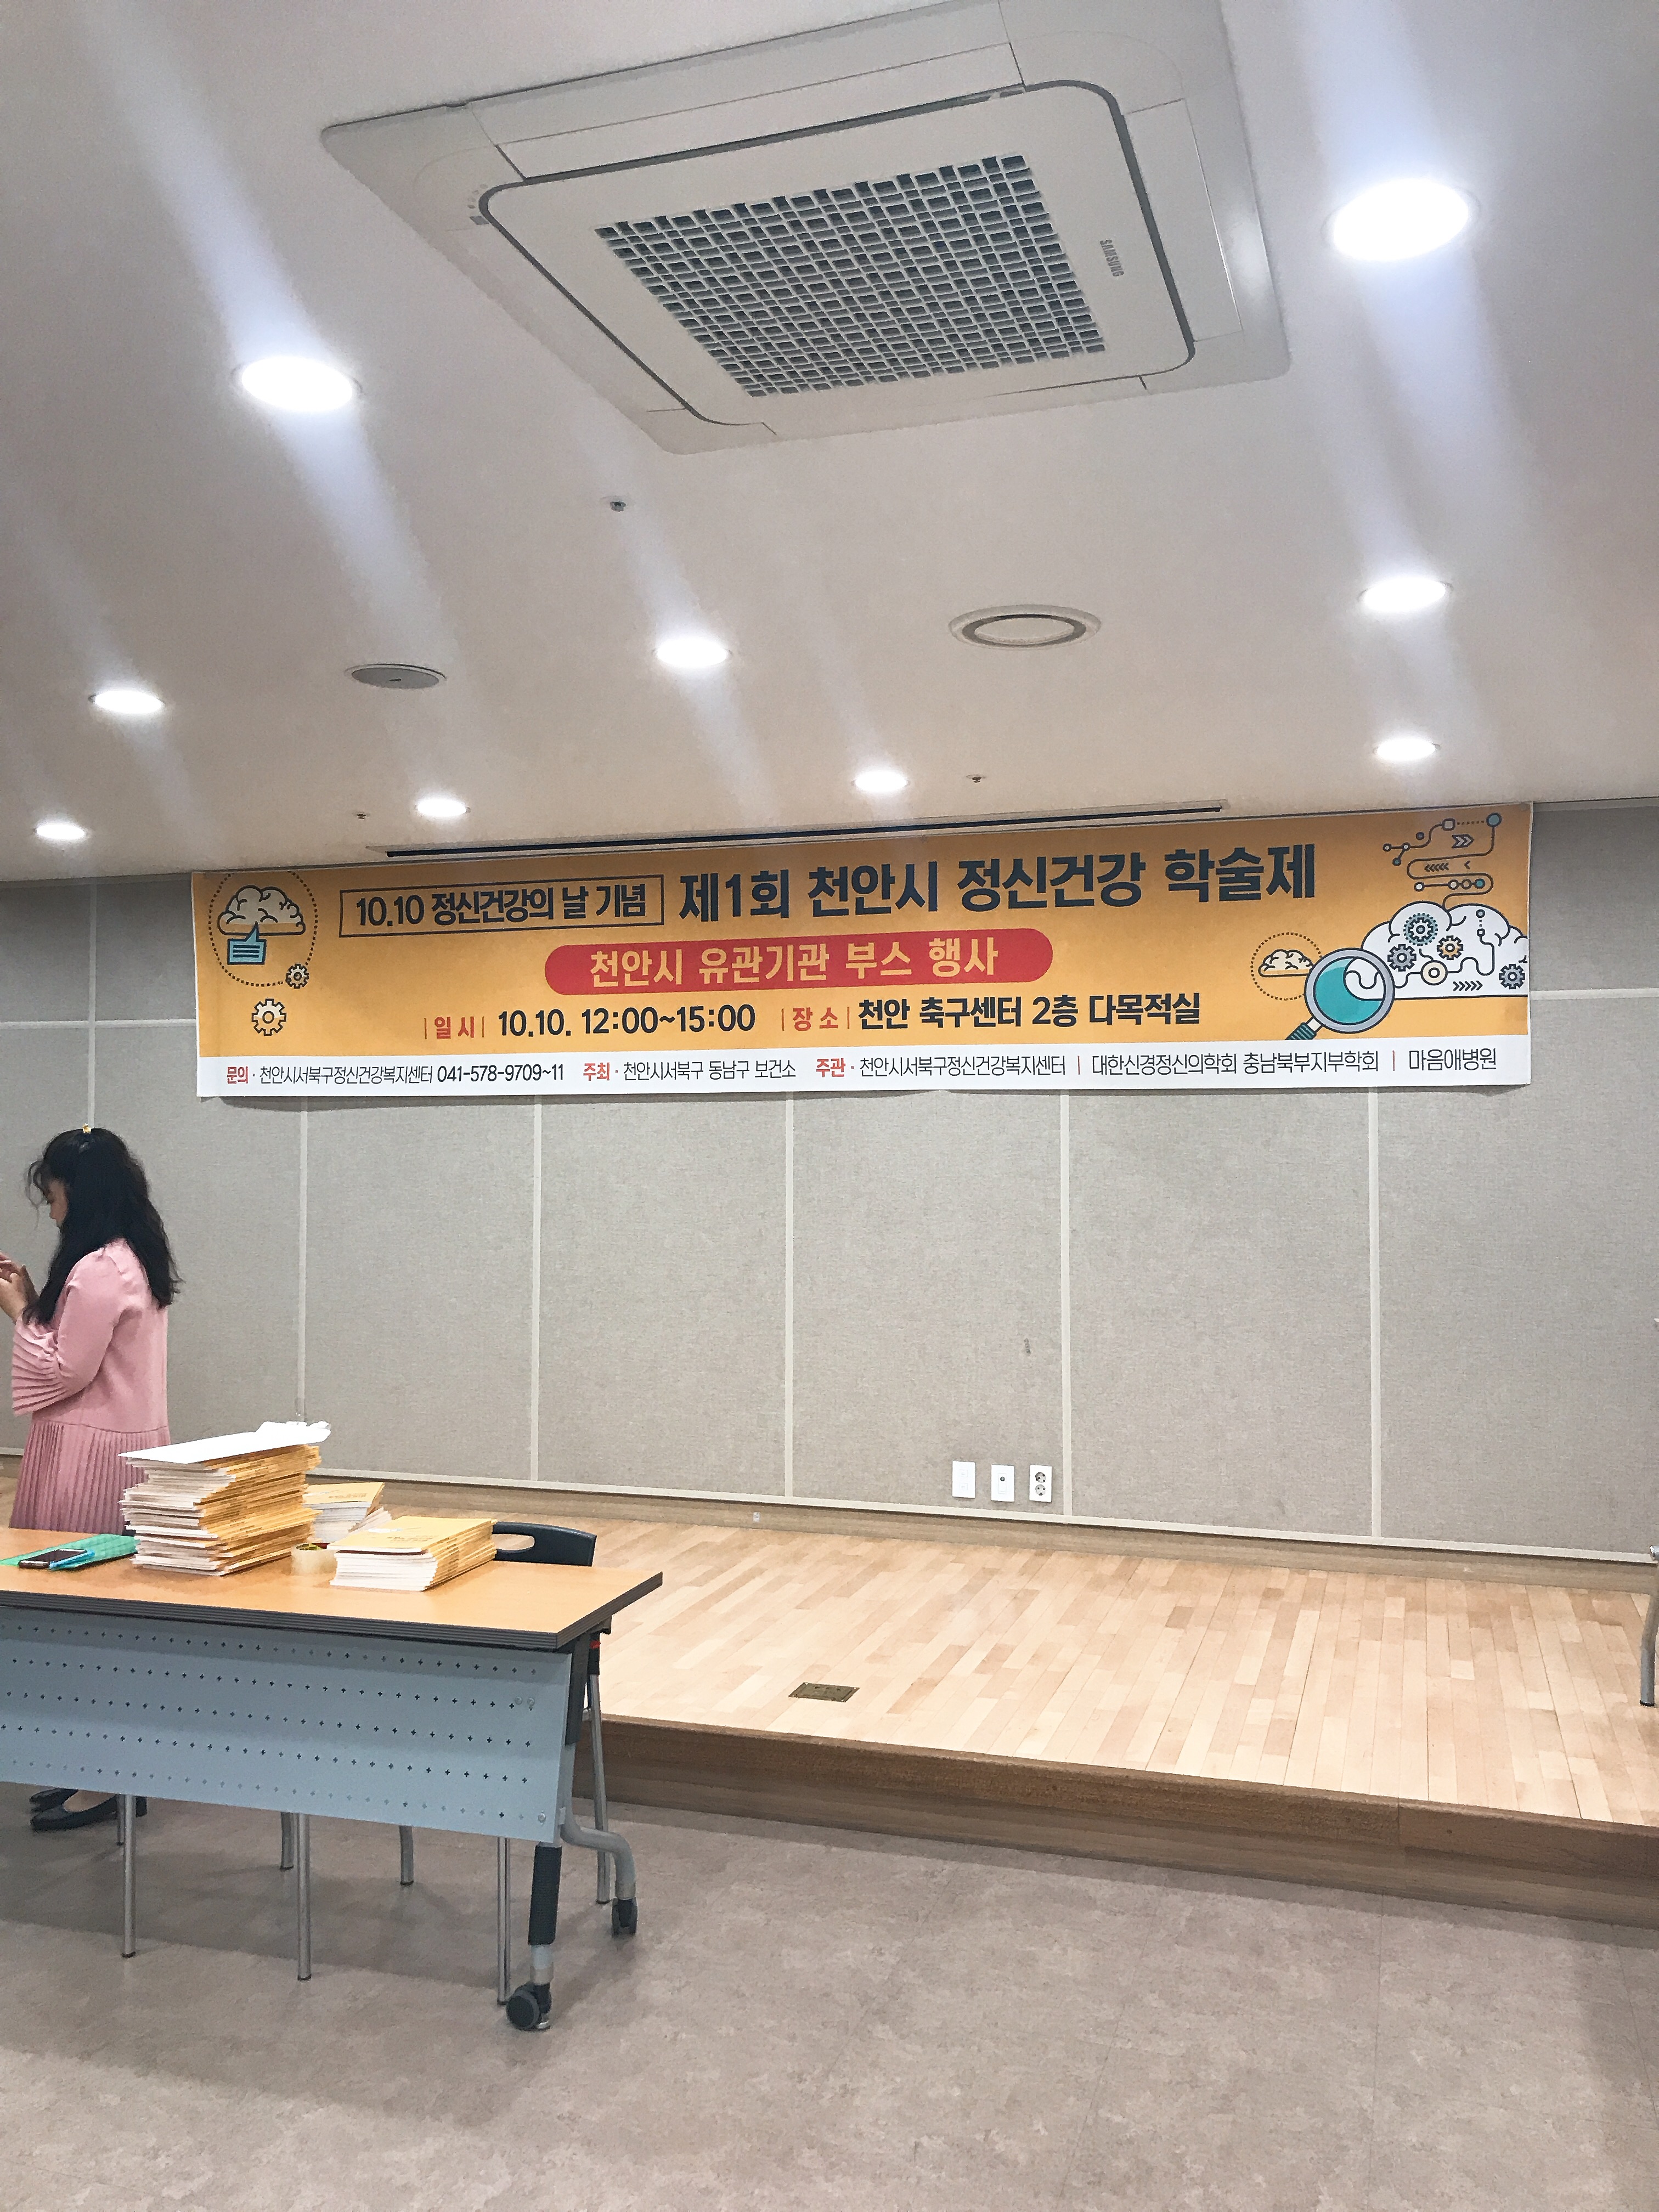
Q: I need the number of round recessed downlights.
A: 9